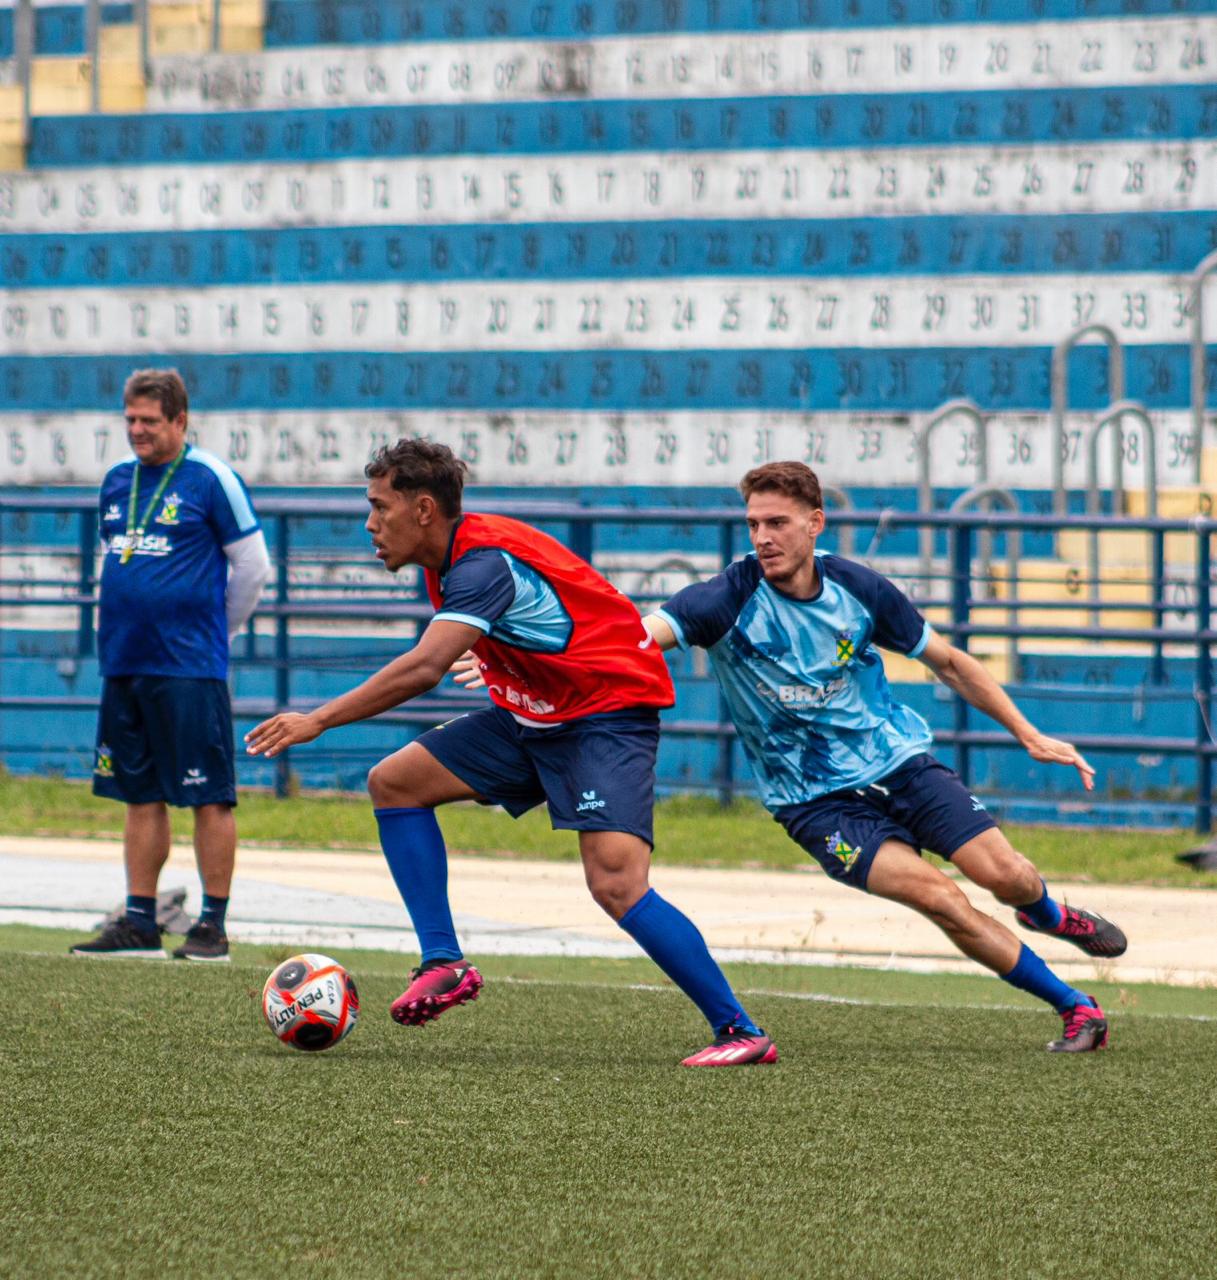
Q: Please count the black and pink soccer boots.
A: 4